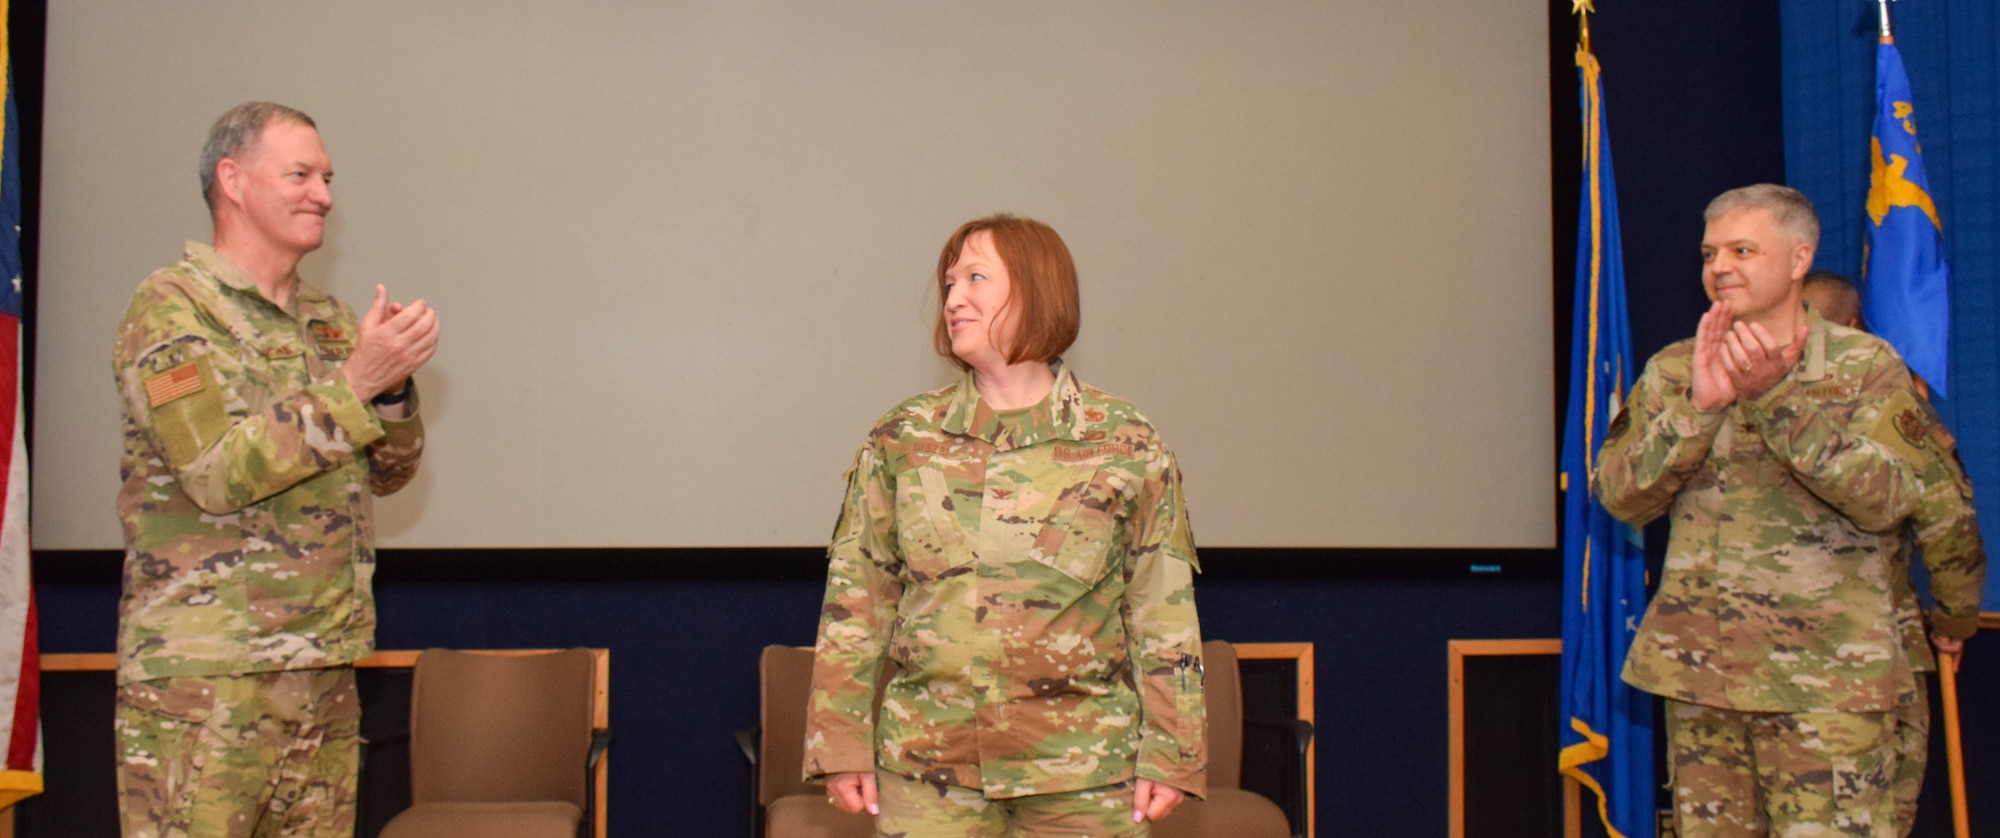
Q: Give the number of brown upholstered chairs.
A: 3